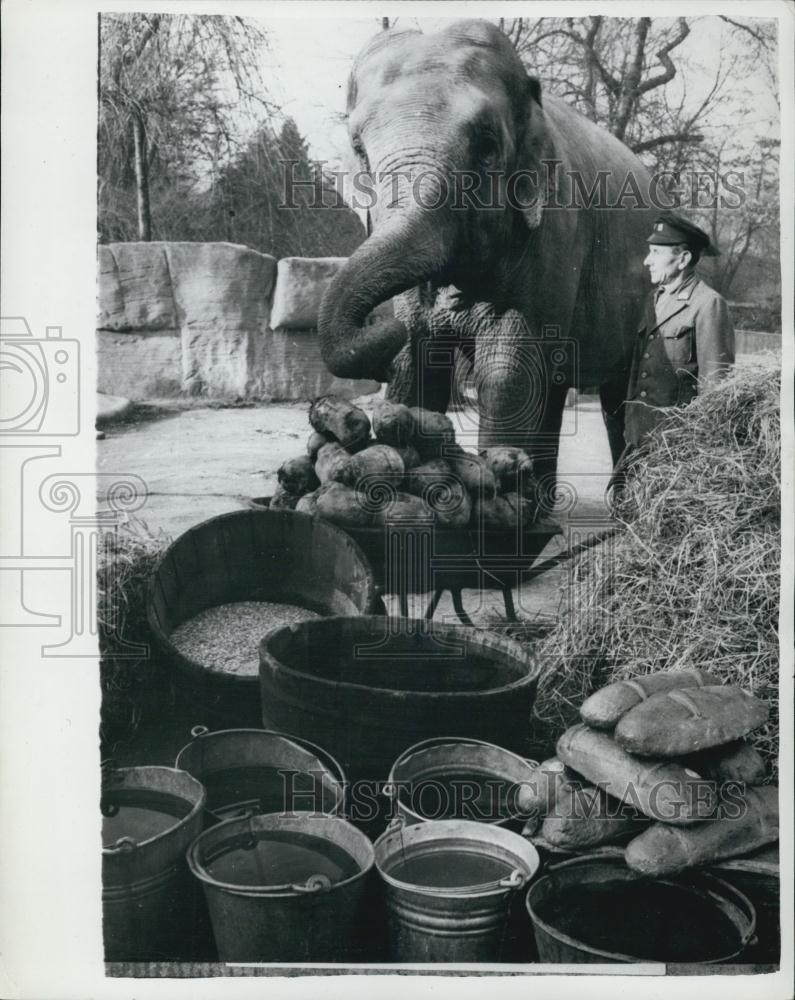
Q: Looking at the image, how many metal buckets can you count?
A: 6